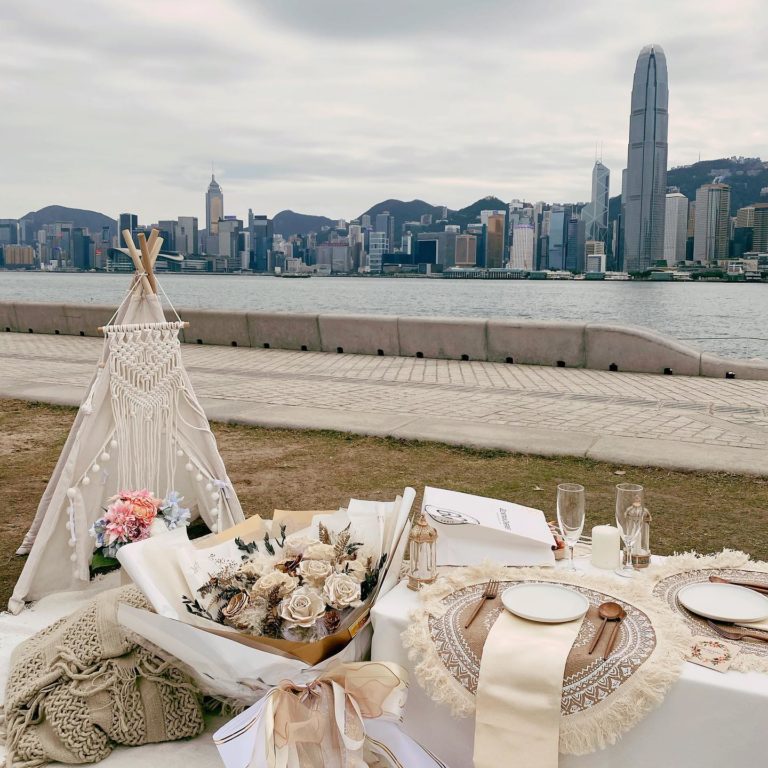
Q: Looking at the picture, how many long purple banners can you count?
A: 0